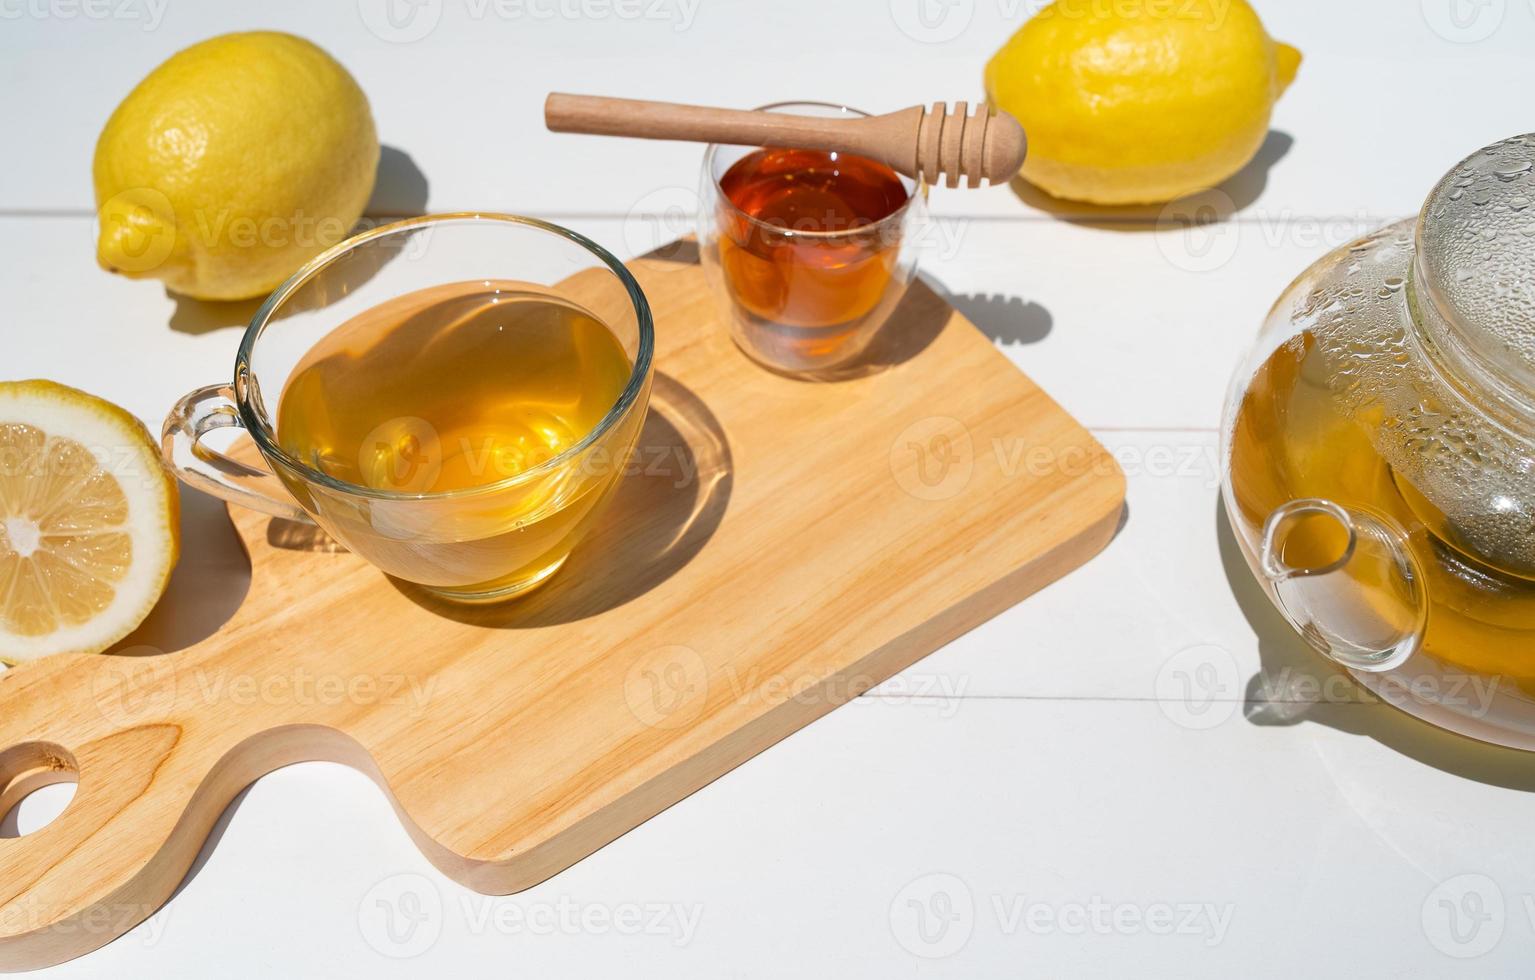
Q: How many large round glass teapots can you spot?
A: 1